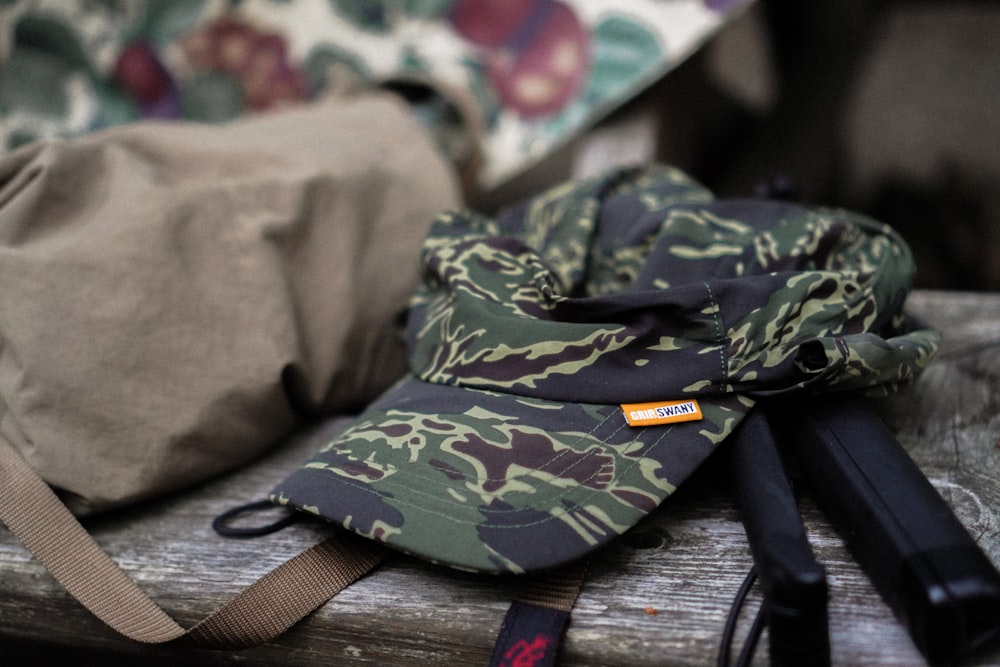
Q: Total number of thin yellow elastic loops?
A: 0